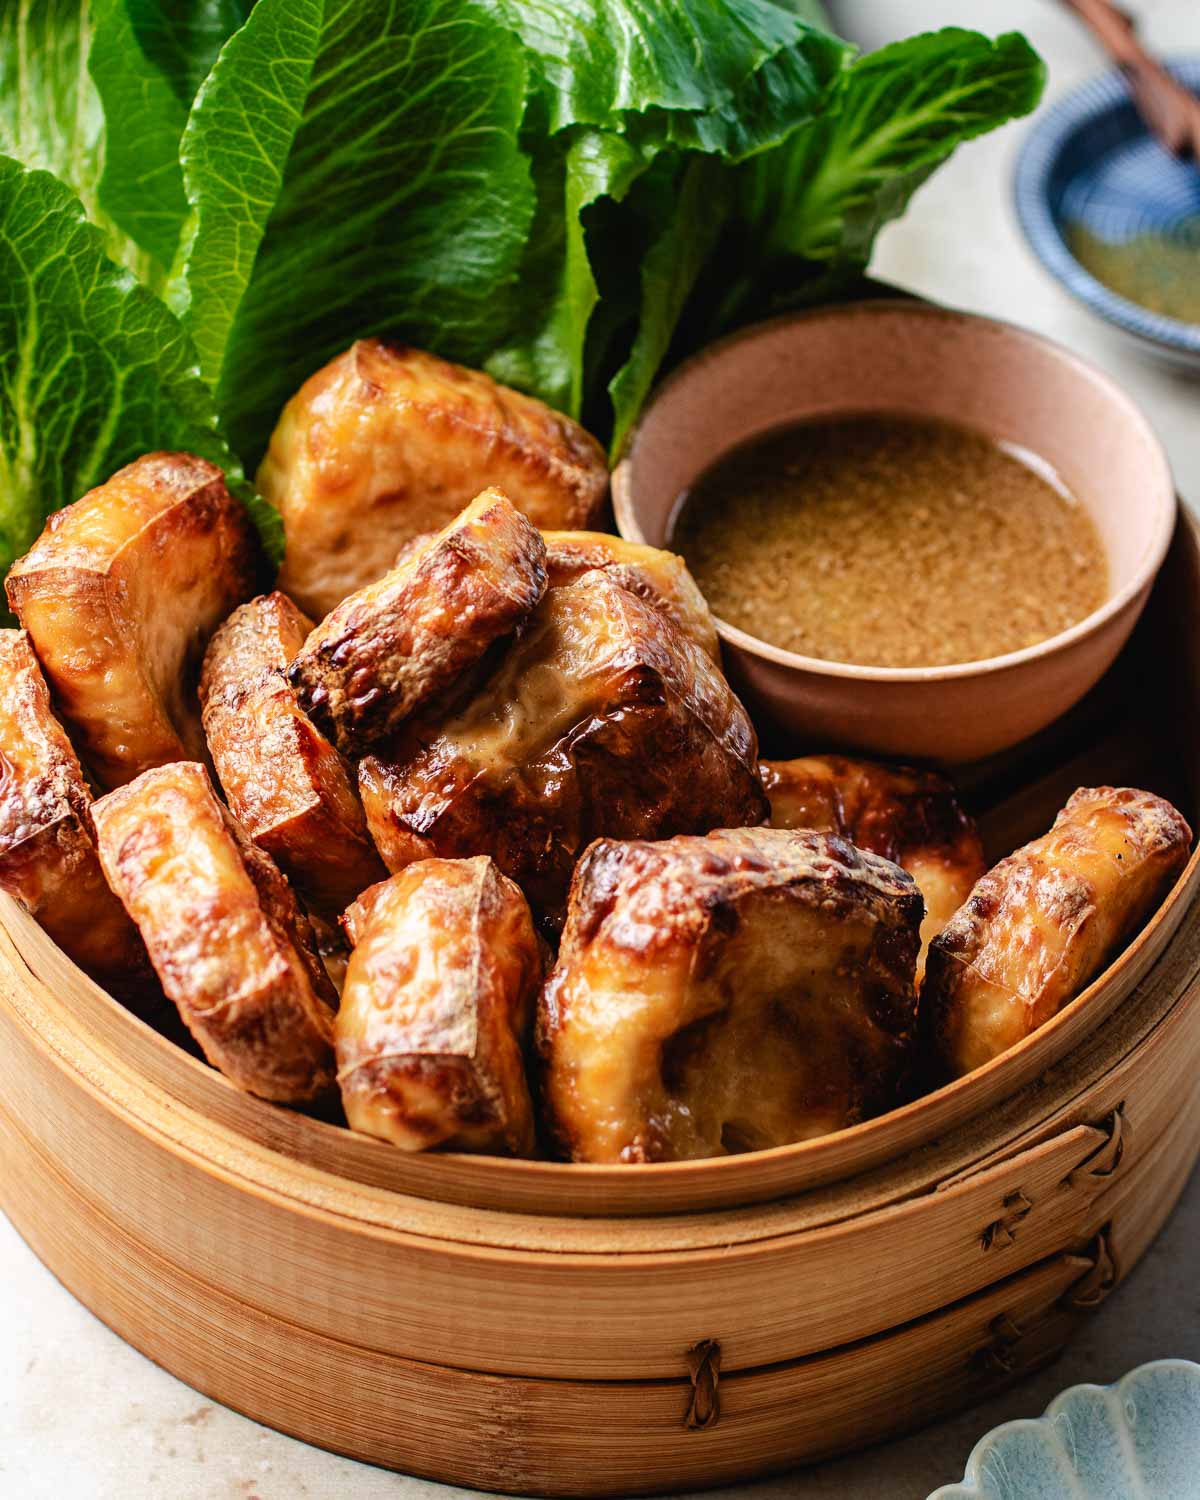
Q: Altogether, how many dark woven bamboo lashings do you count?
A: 5